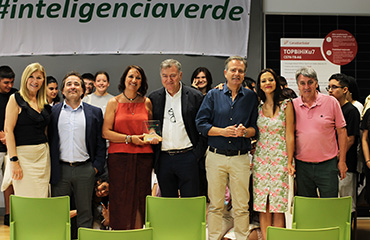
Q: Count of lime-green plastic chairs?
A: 5